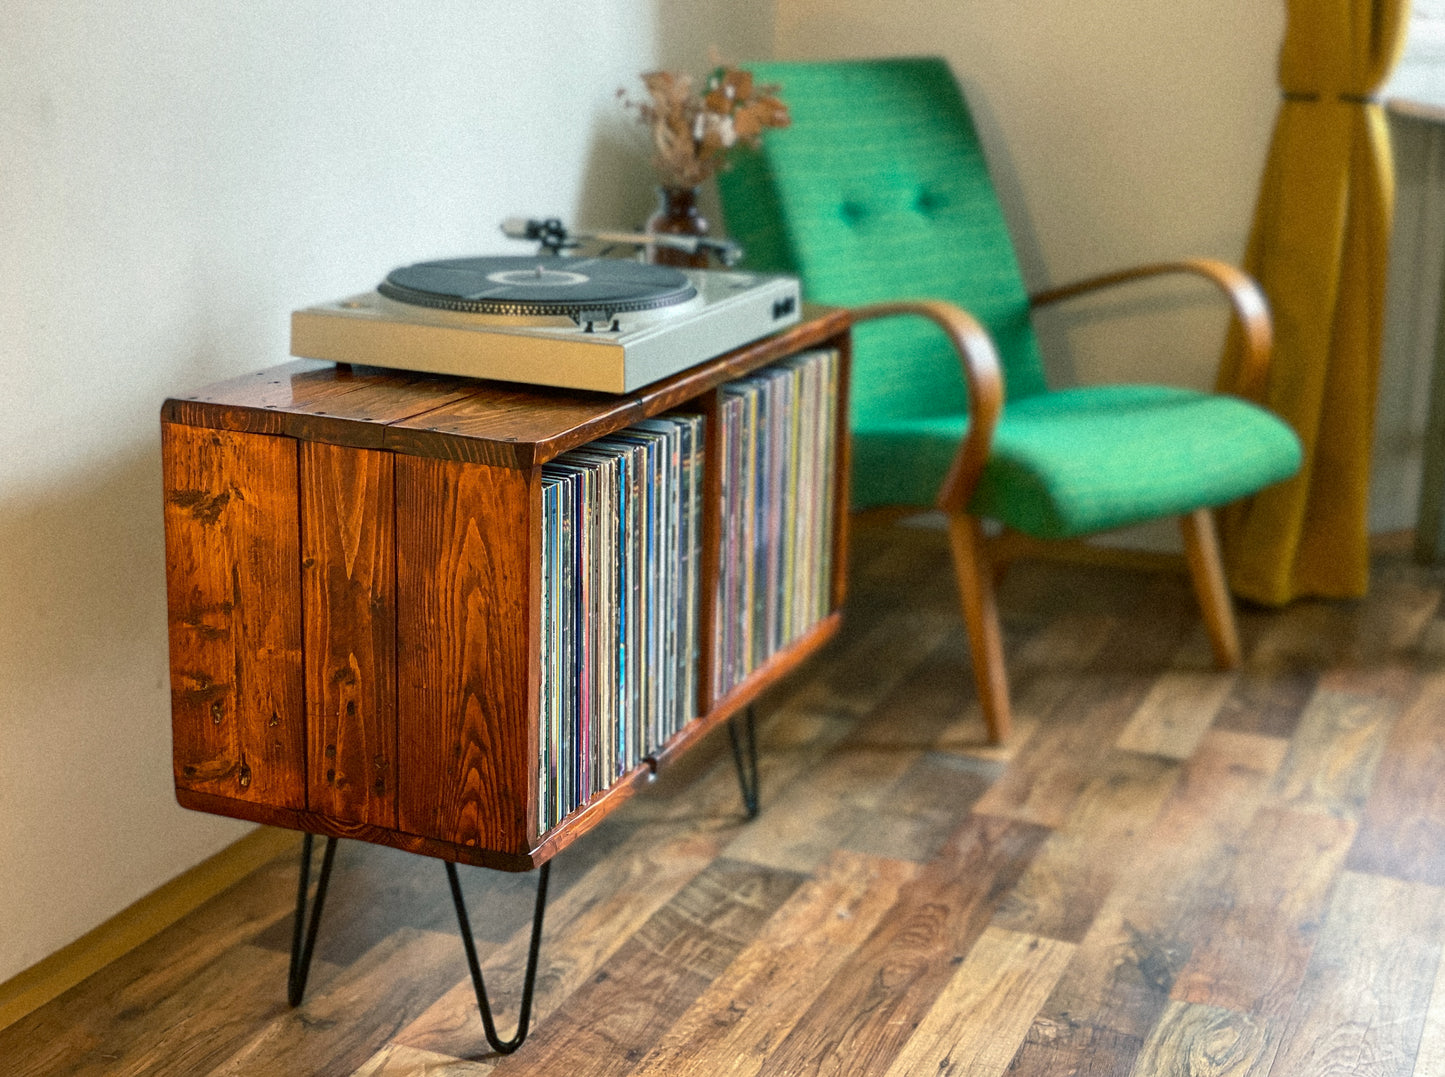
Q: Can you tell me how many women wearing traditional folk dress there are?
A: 0